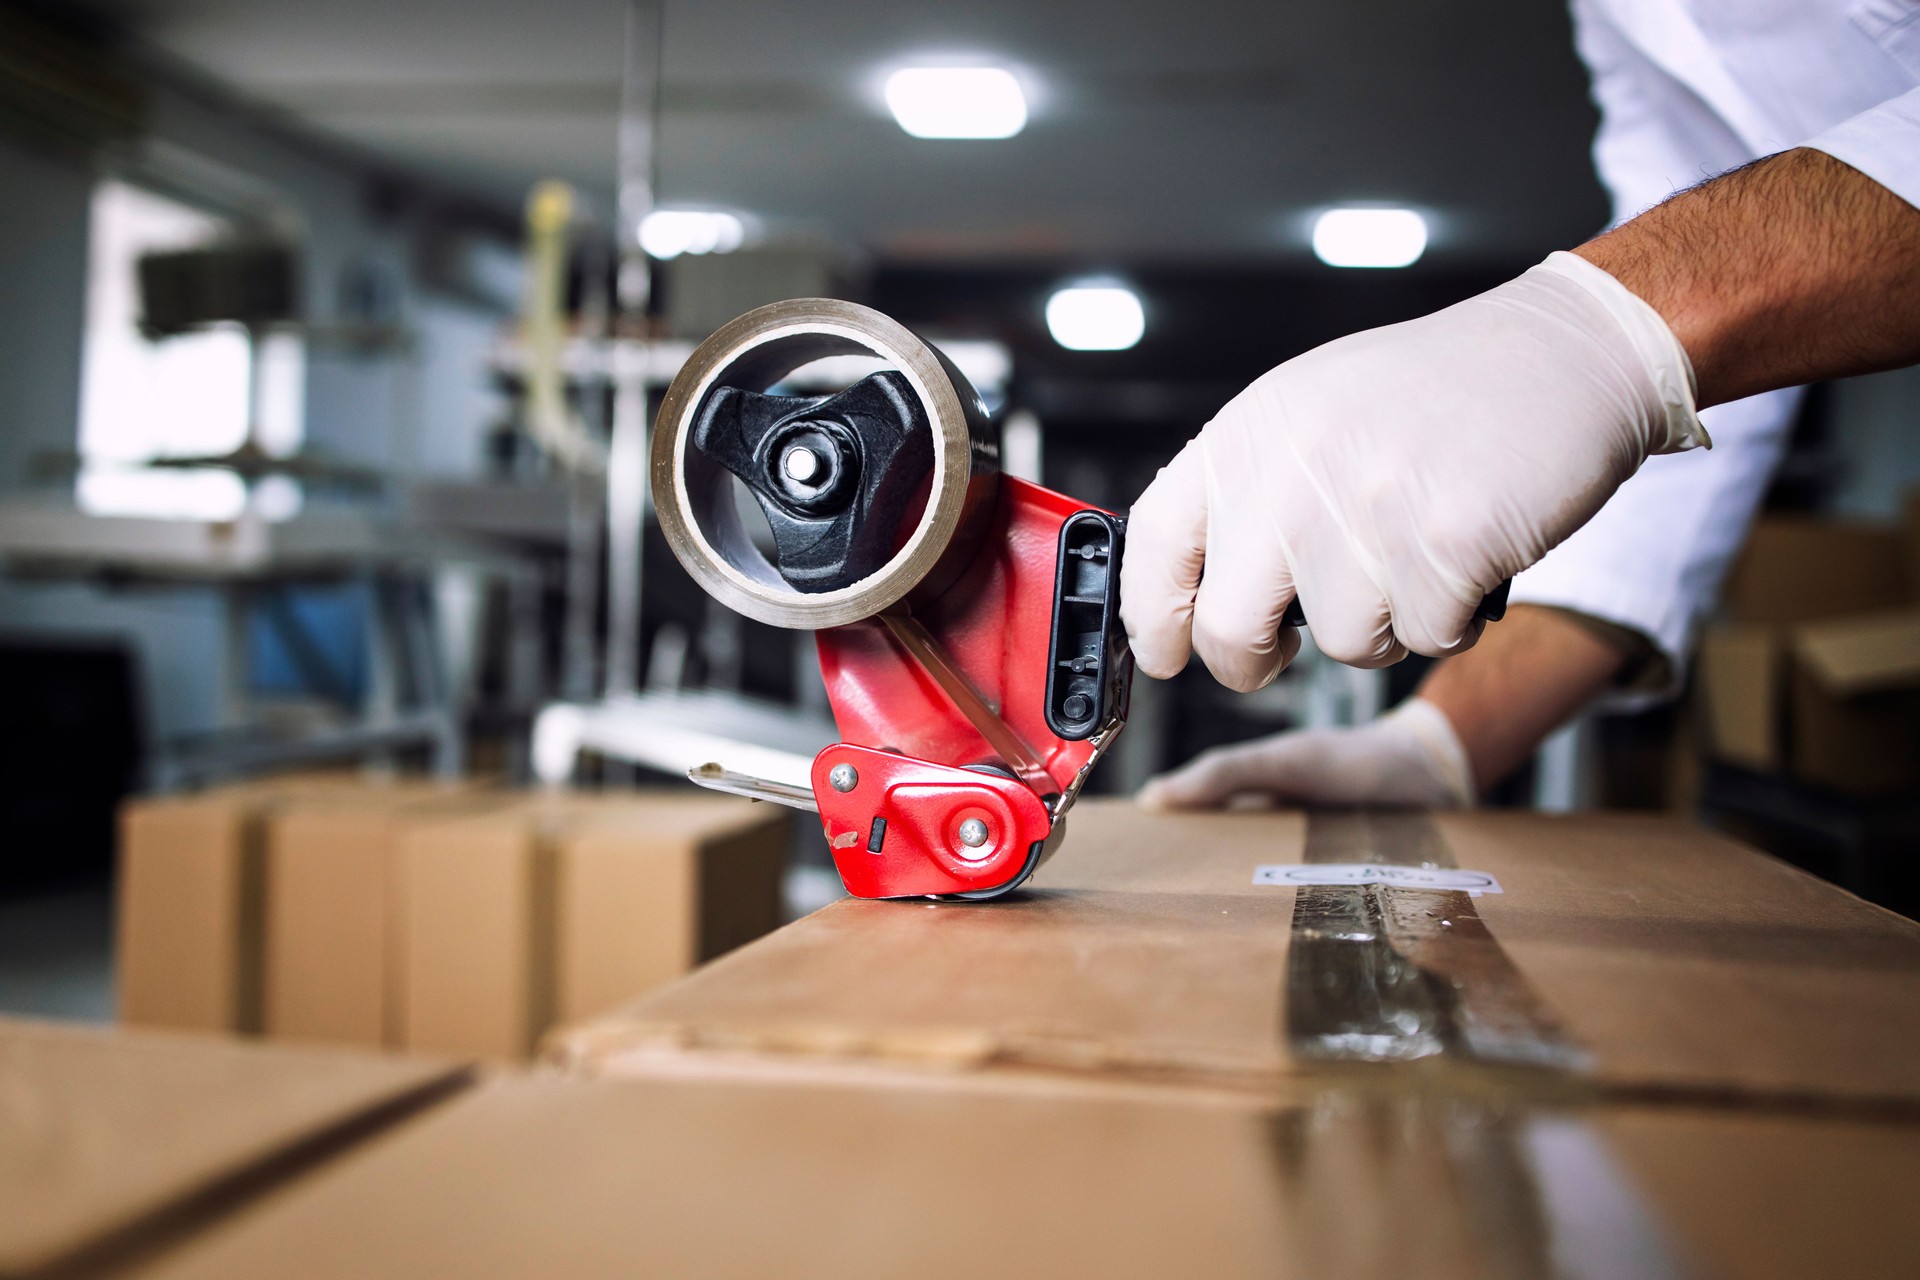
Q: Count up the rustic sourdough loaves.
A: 0